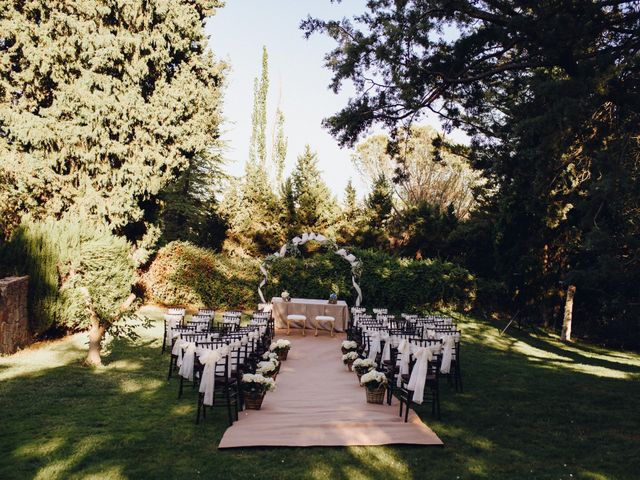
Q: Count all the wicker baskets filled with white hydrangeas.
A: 8